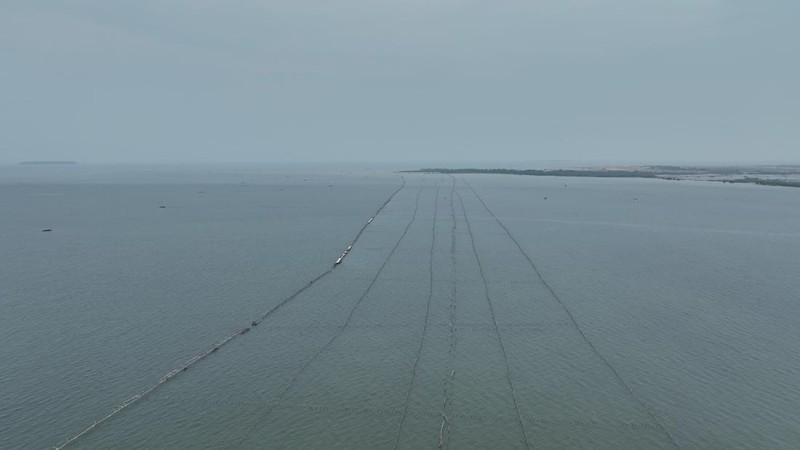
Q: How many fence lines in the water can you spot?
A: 6